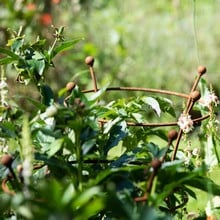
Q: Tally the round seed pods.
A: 7